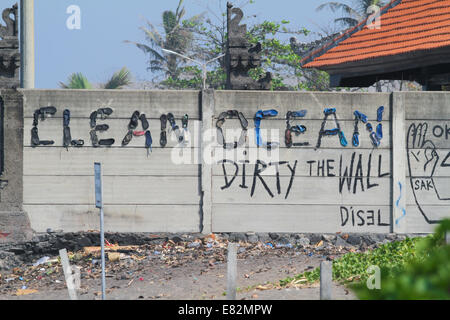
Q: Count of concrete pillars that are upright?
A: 2